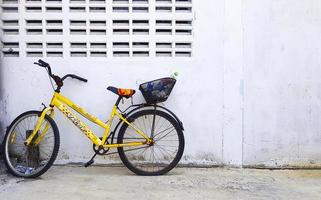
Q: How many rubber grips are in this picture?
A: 2